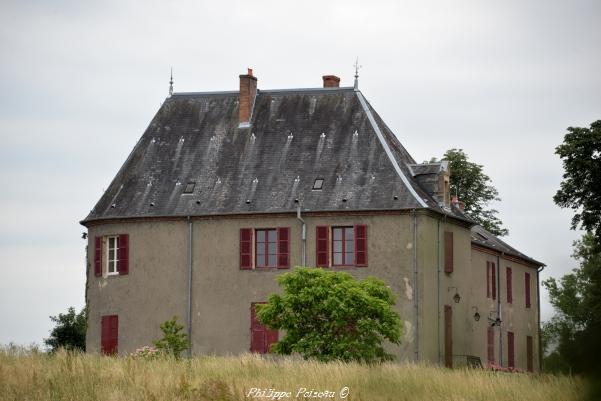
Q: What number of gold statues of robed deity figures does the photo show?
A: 0